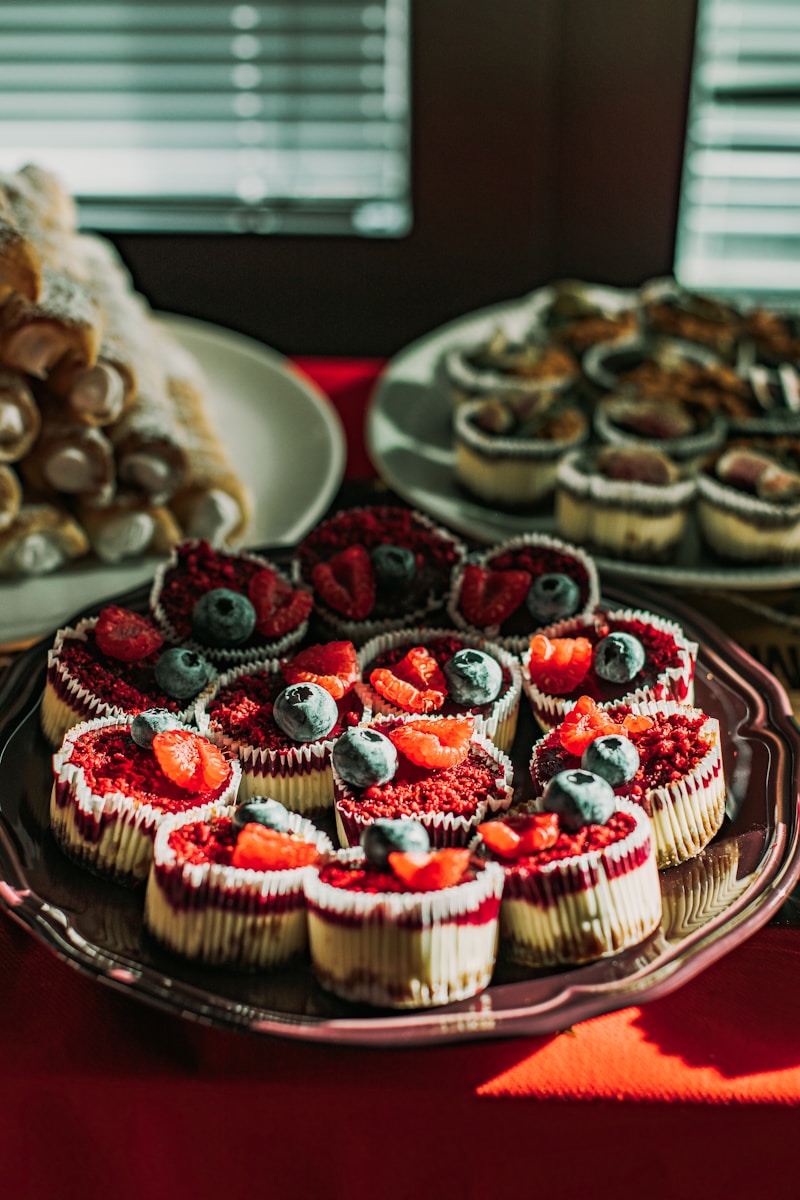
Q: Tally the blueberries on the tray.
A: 13